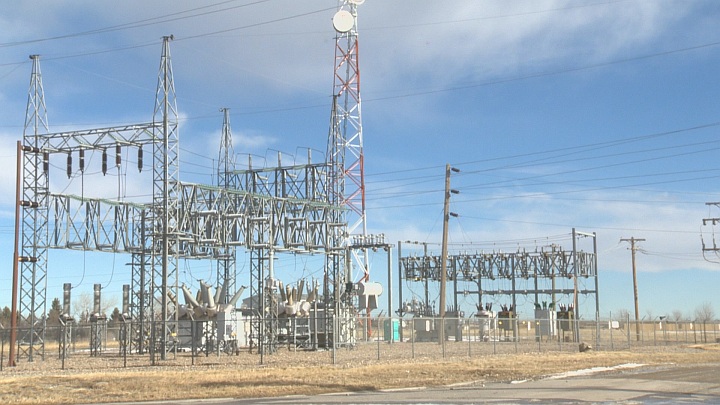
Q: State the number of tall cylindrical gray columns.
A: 3